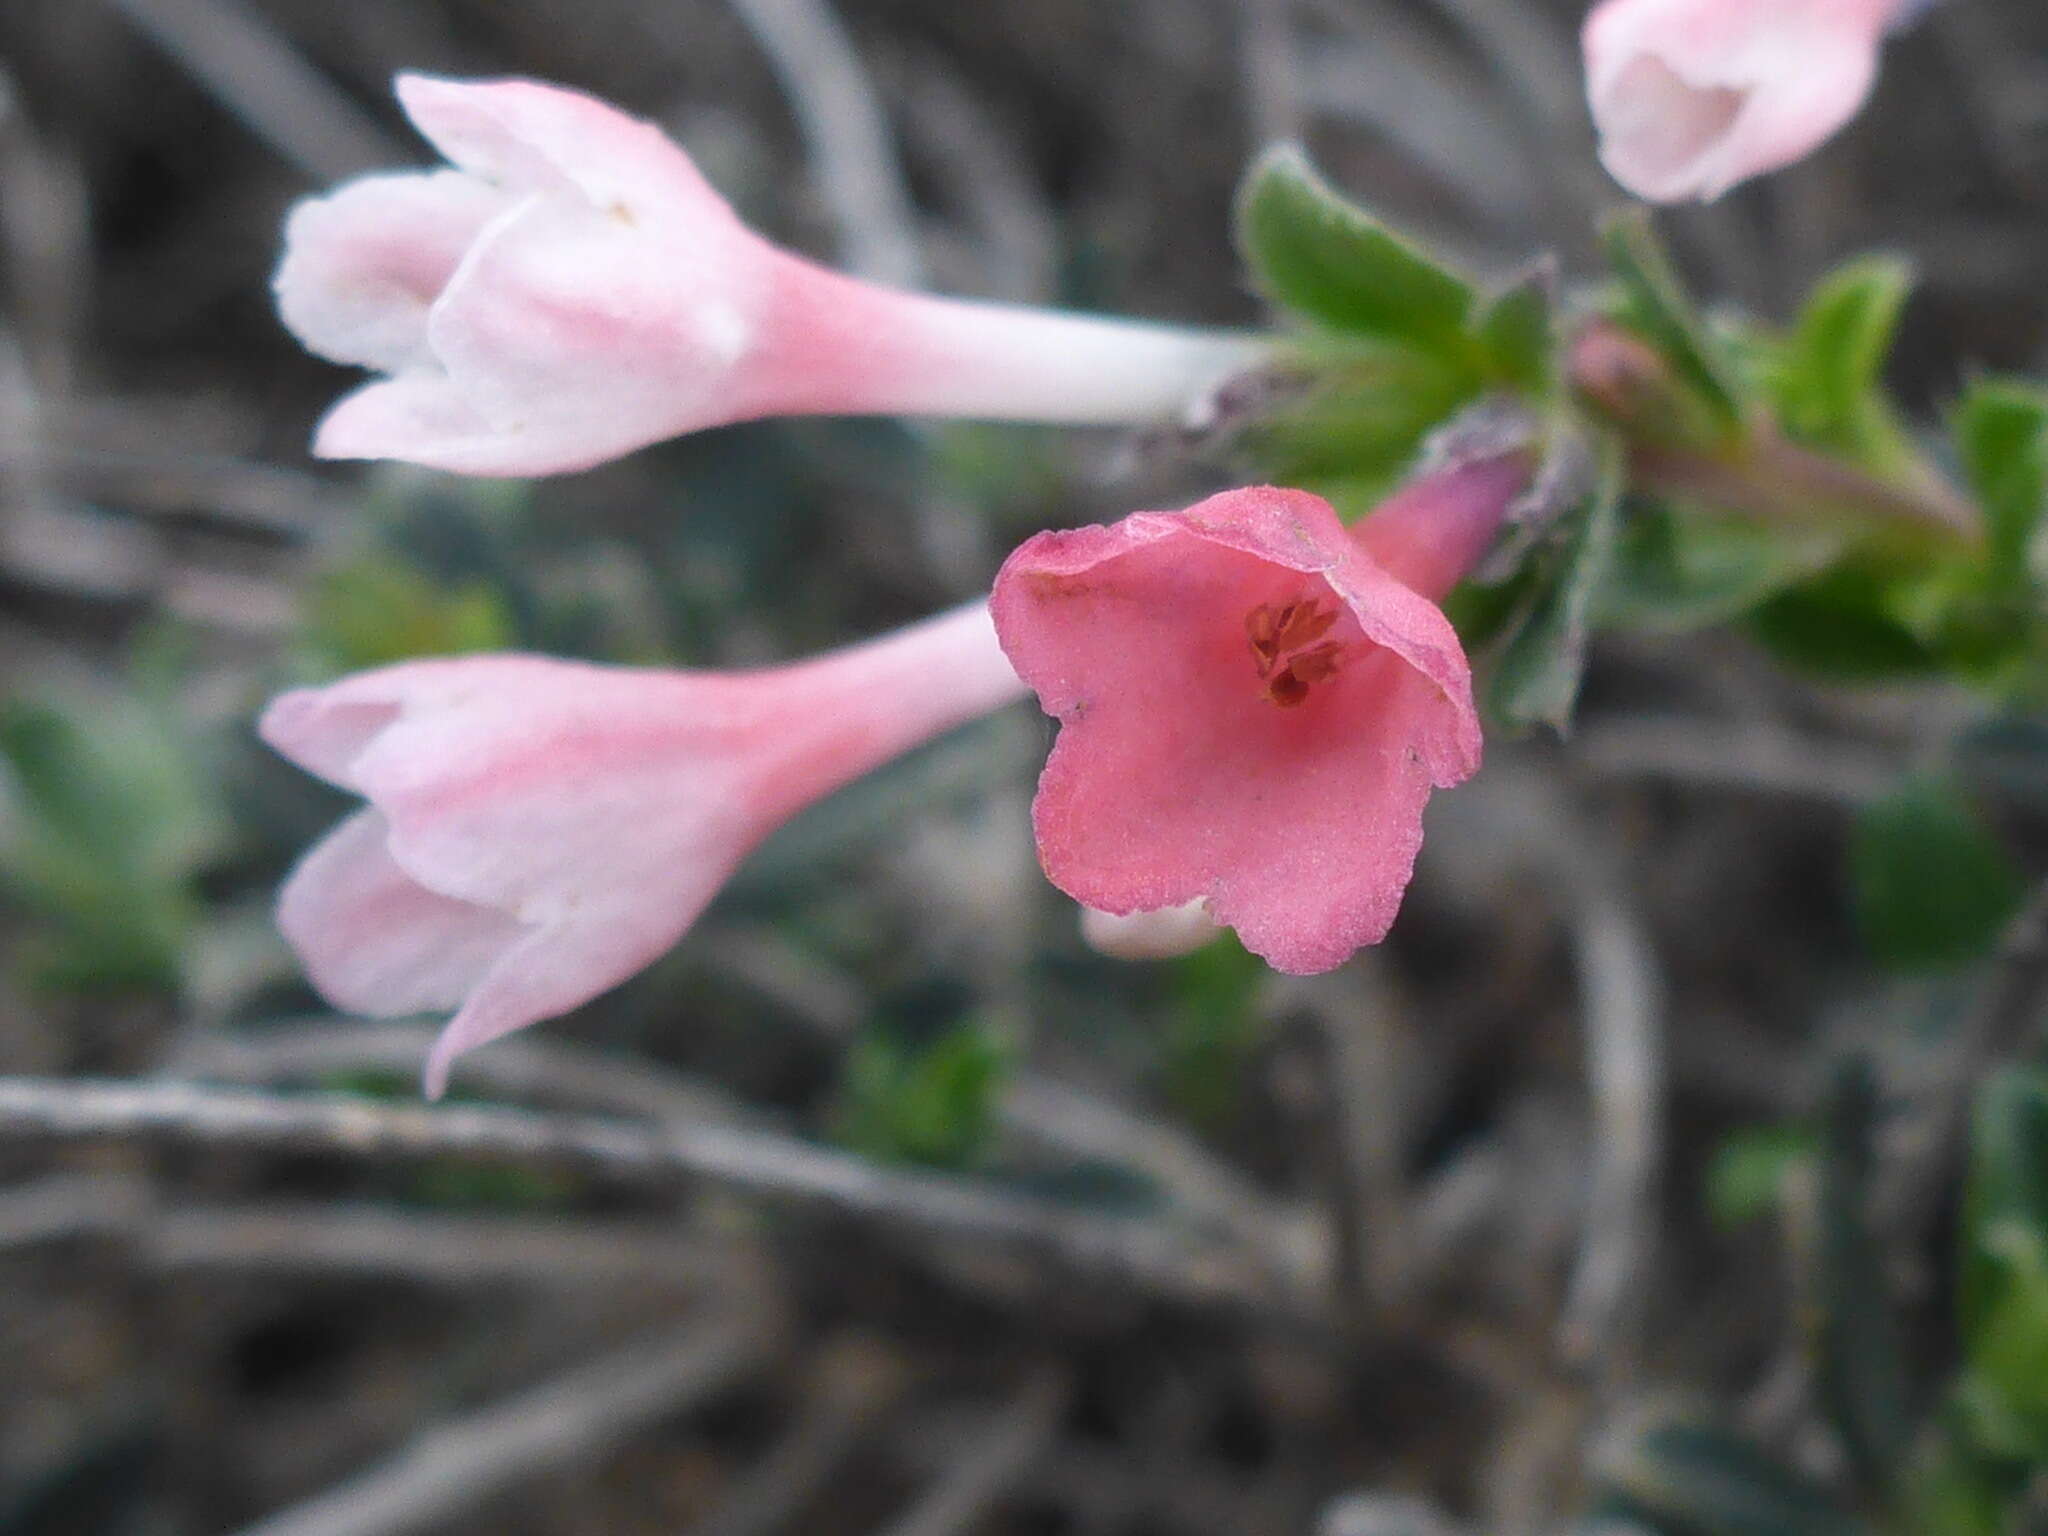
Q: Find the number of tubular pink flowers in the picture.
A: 4